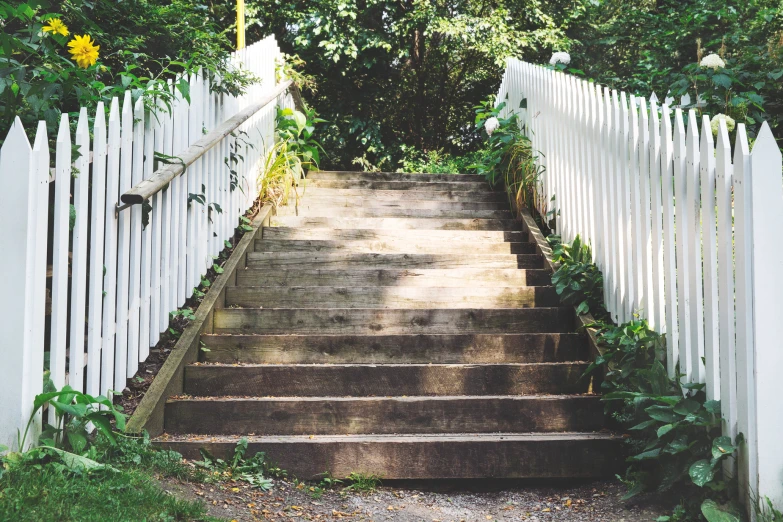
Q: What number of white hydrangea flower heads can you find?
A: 4